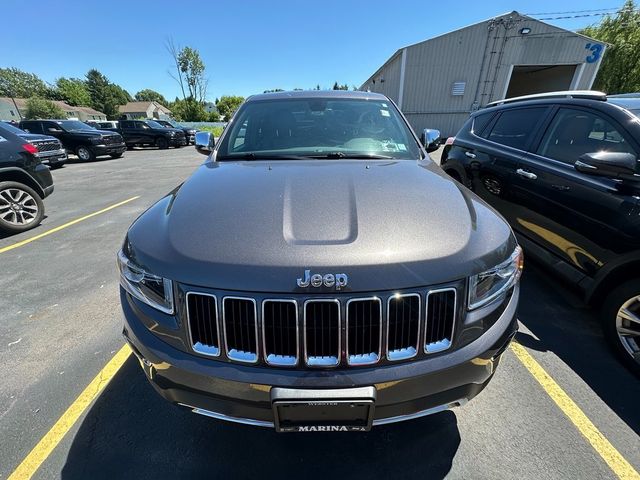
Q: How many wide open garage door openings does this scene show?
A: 1